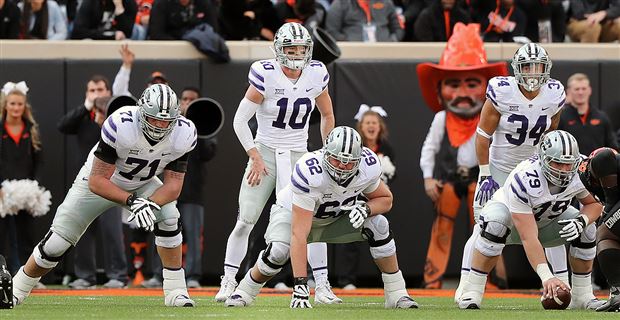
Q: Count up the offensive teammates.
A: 5